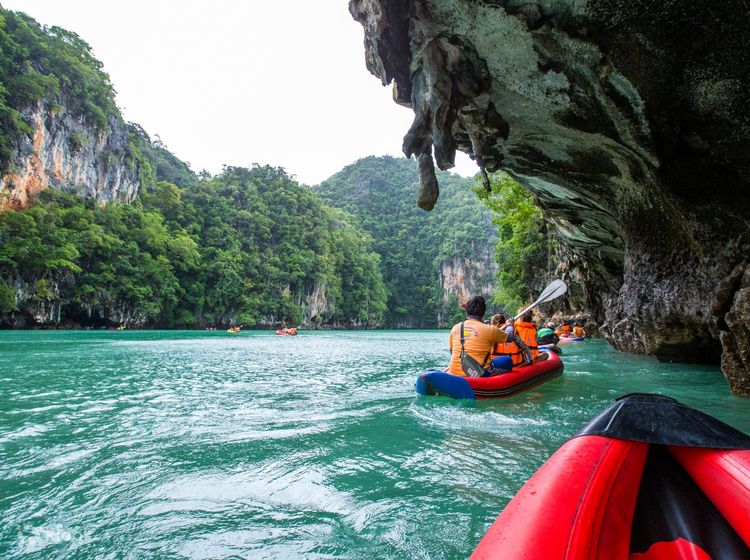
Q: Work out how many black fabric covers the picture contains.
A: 1